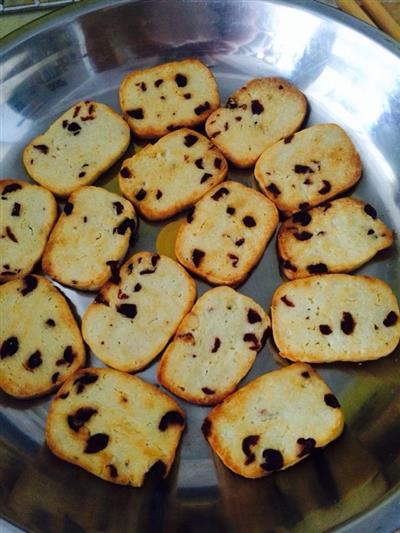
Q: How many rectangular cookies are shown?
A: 15